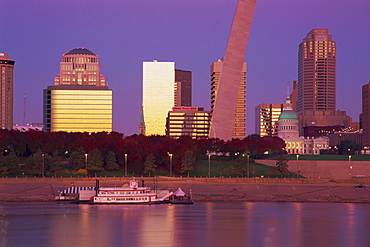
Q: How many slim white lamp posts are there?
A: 8